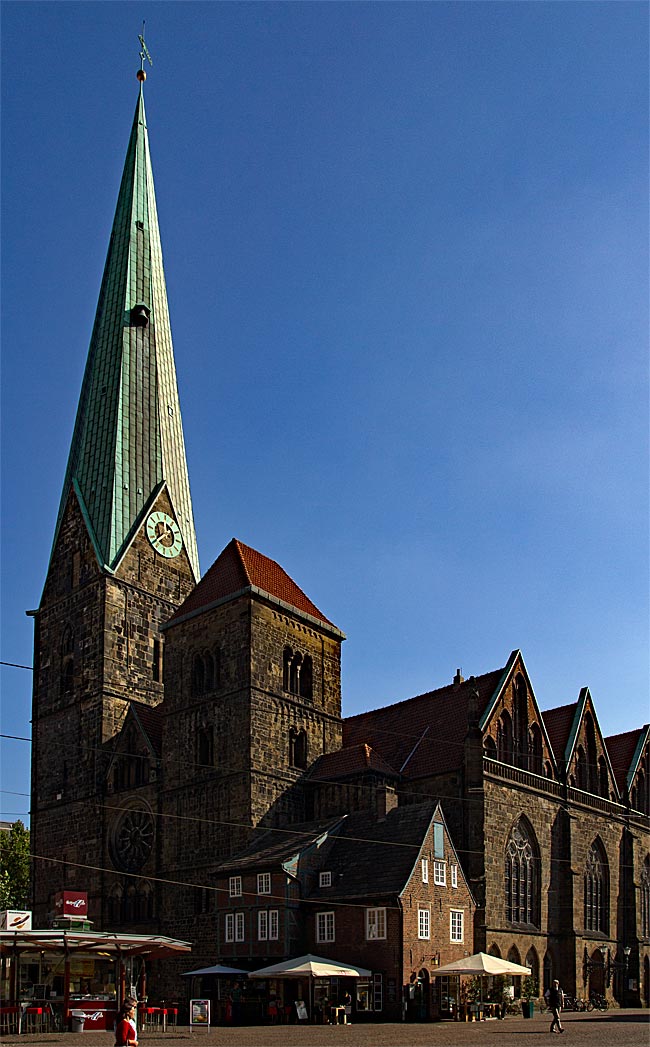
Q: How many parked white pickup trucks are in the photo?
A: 0